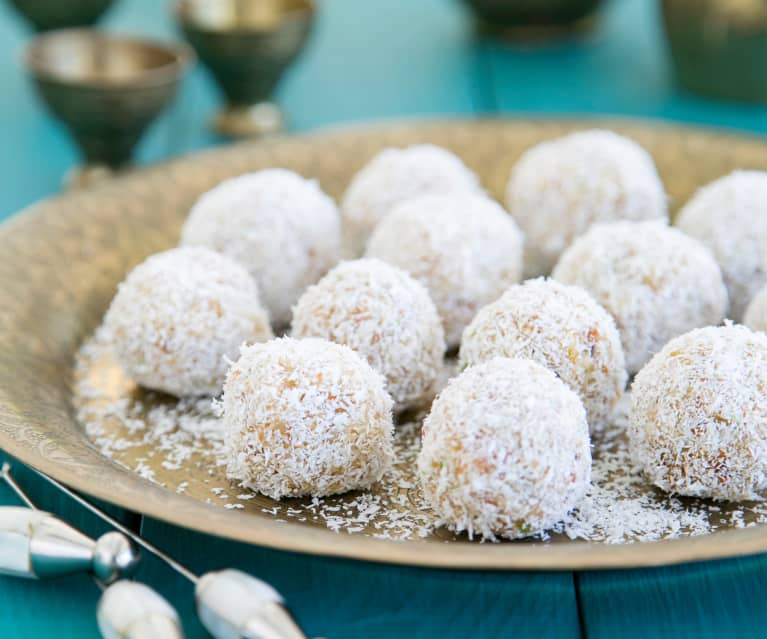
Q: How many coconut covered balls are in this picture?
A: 13